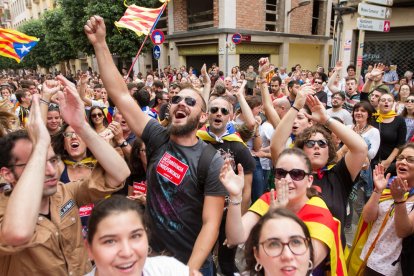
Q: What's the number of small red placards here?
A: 3